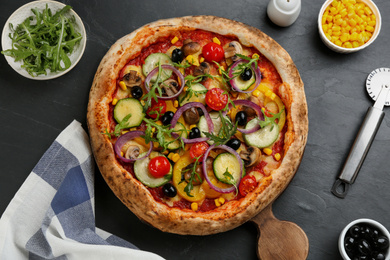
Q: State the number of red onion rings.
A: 6